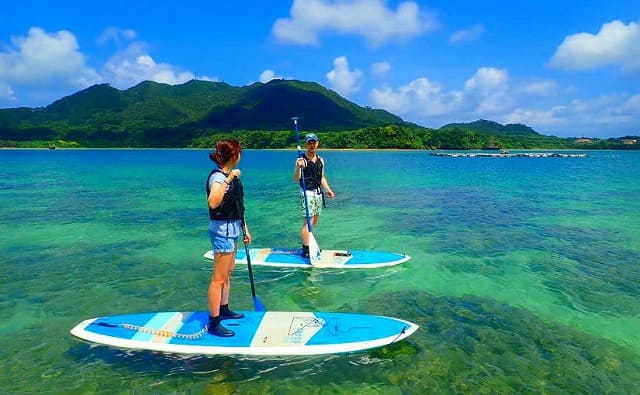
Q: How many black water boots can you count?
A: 3